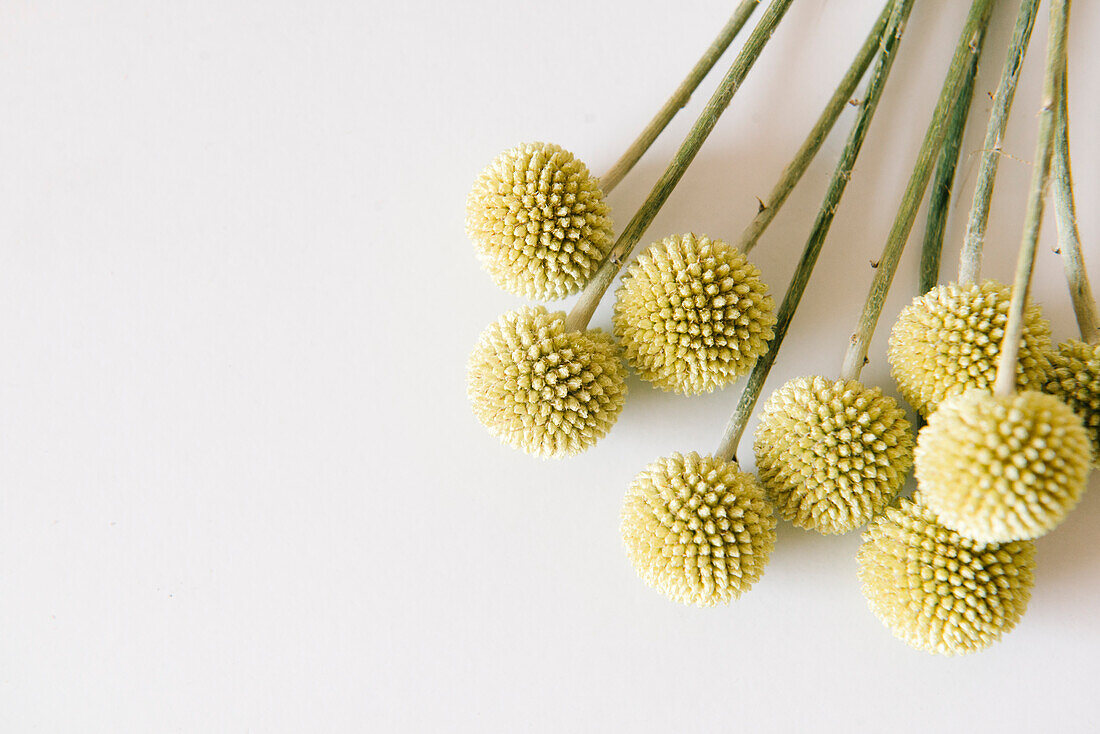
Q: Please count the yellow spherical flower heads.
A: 9